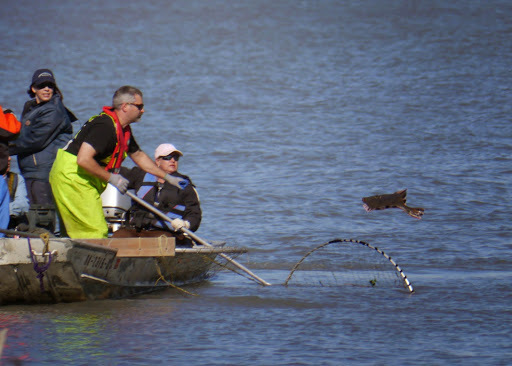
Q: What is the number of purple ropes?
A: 1